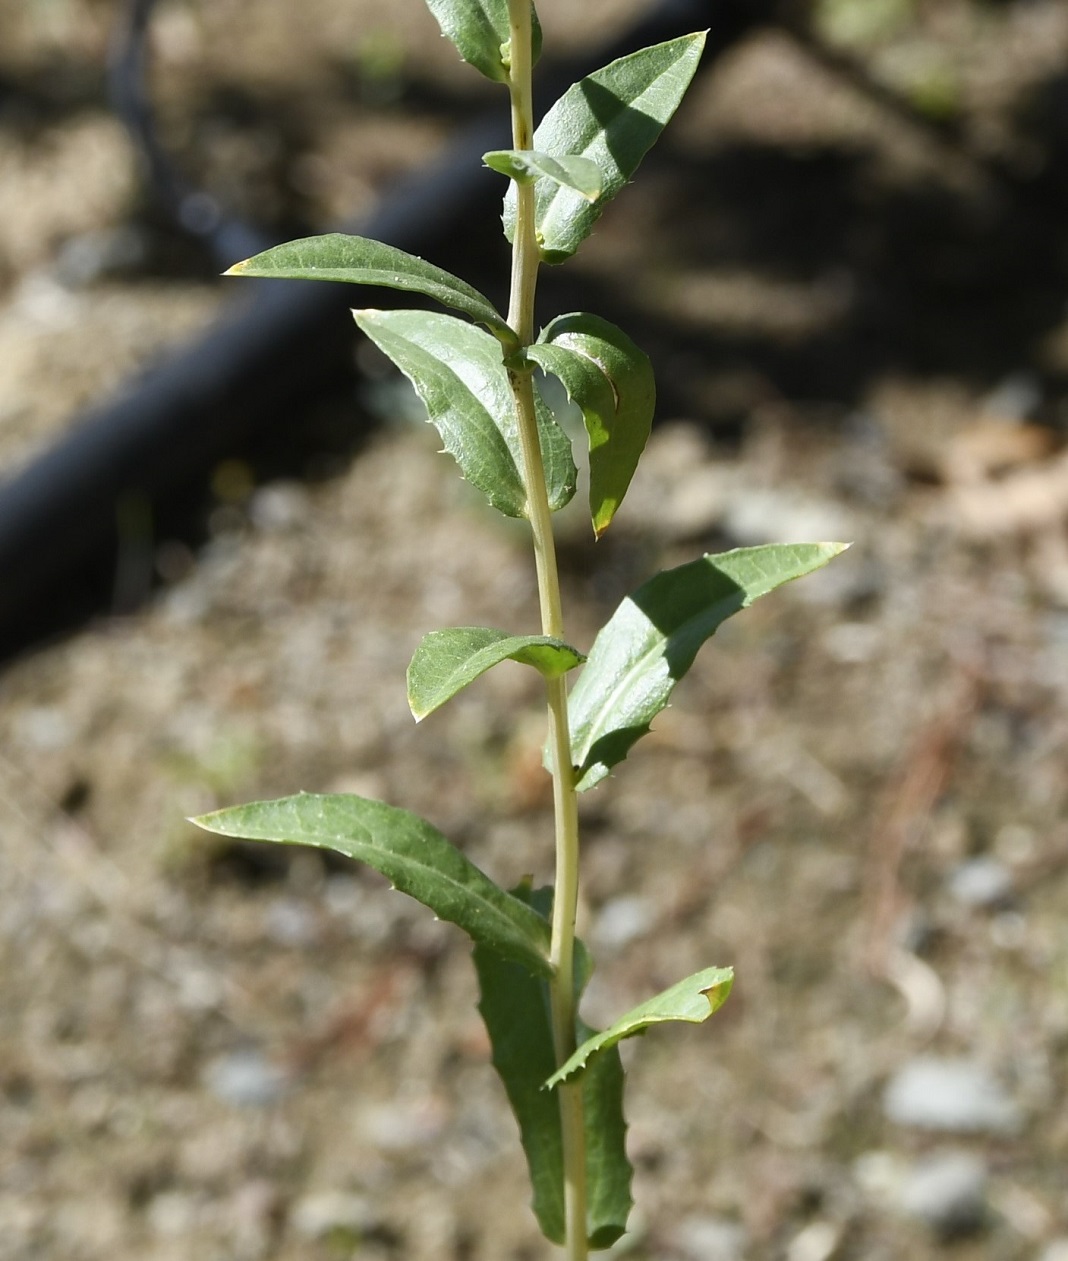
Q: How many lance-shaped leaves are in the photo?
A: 11